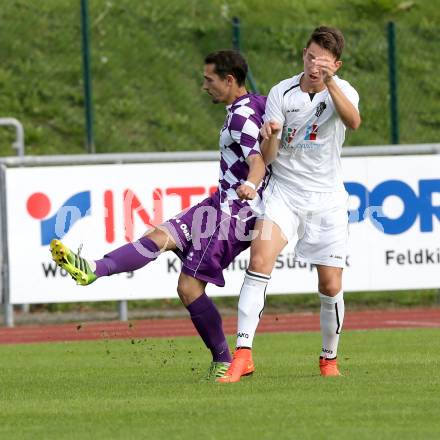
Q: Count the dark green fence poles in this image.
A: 3